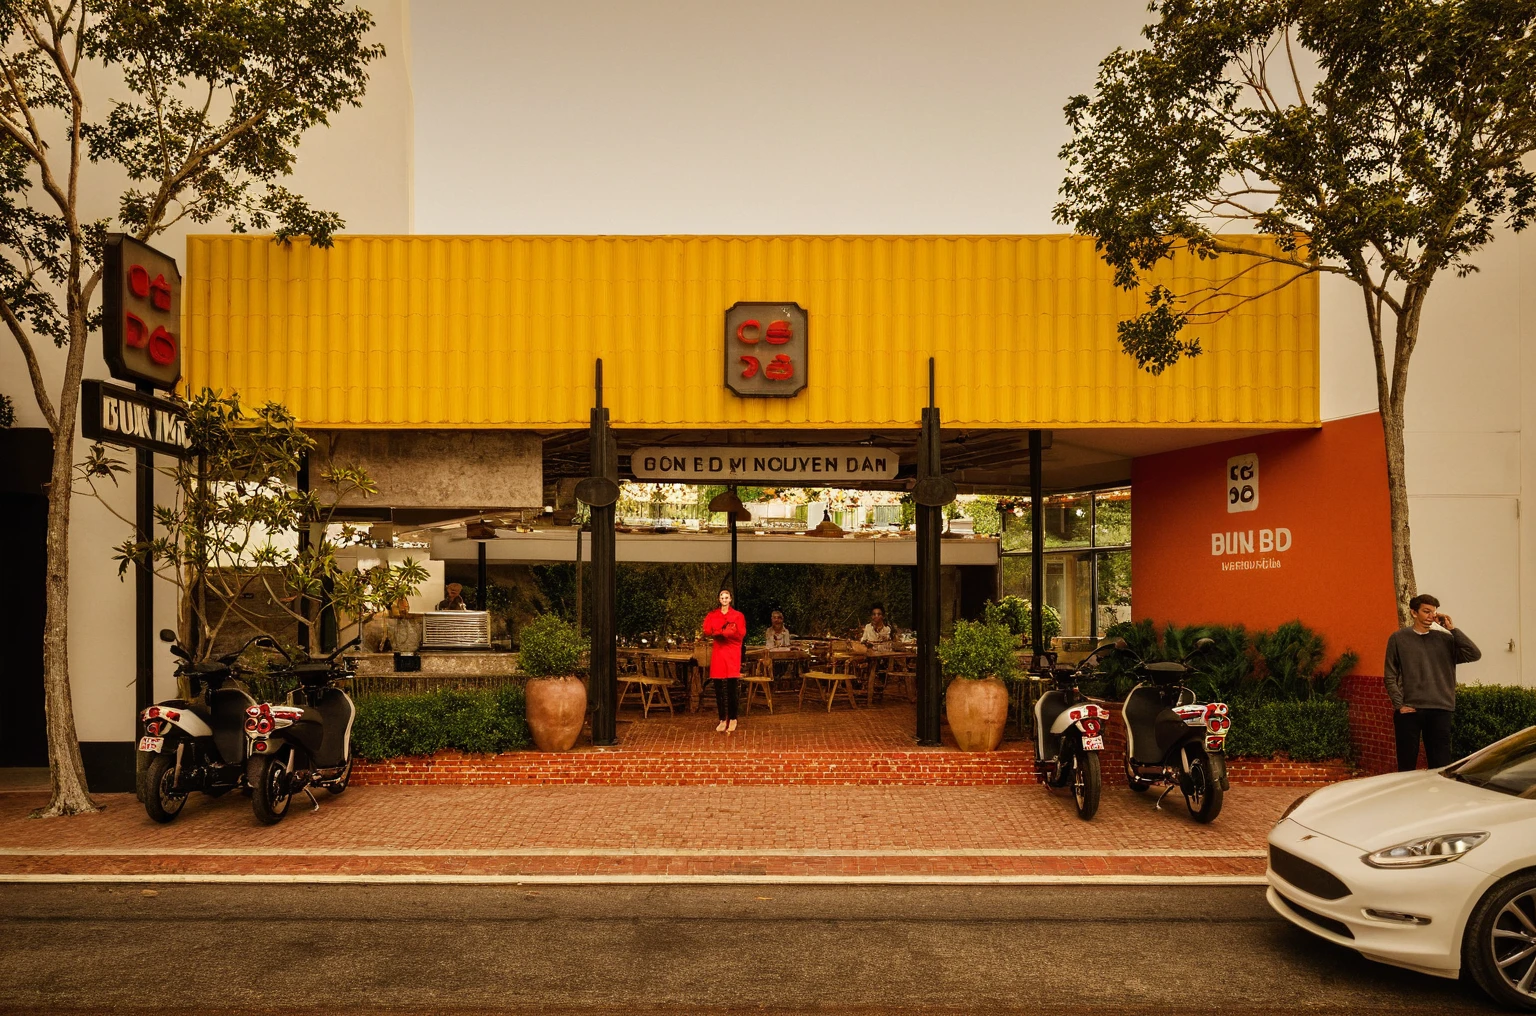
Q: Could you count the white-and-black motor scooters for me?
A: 4